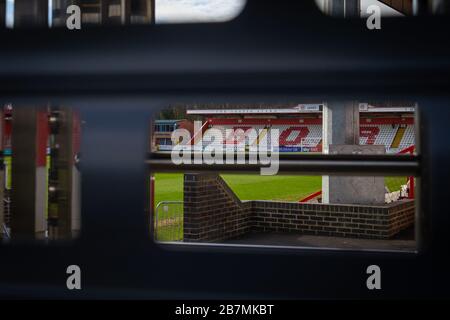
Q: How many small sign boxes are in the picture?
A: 2